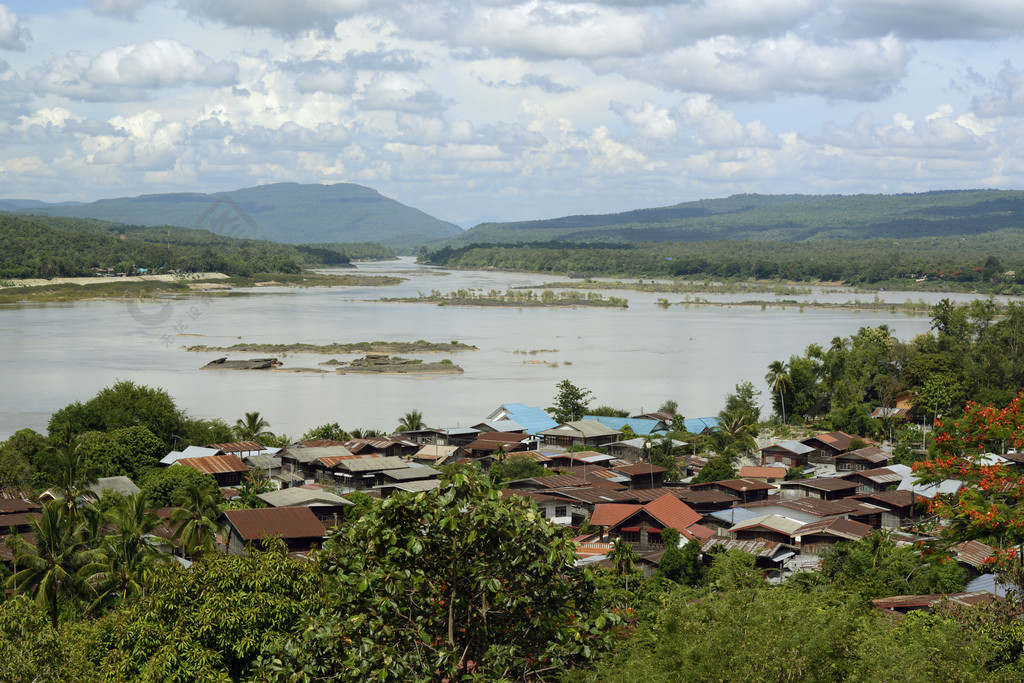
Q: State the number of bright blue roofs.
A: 3